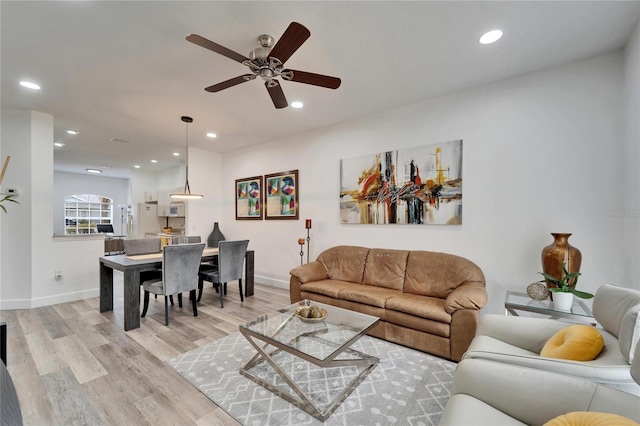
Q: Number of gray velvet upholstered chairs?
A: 4